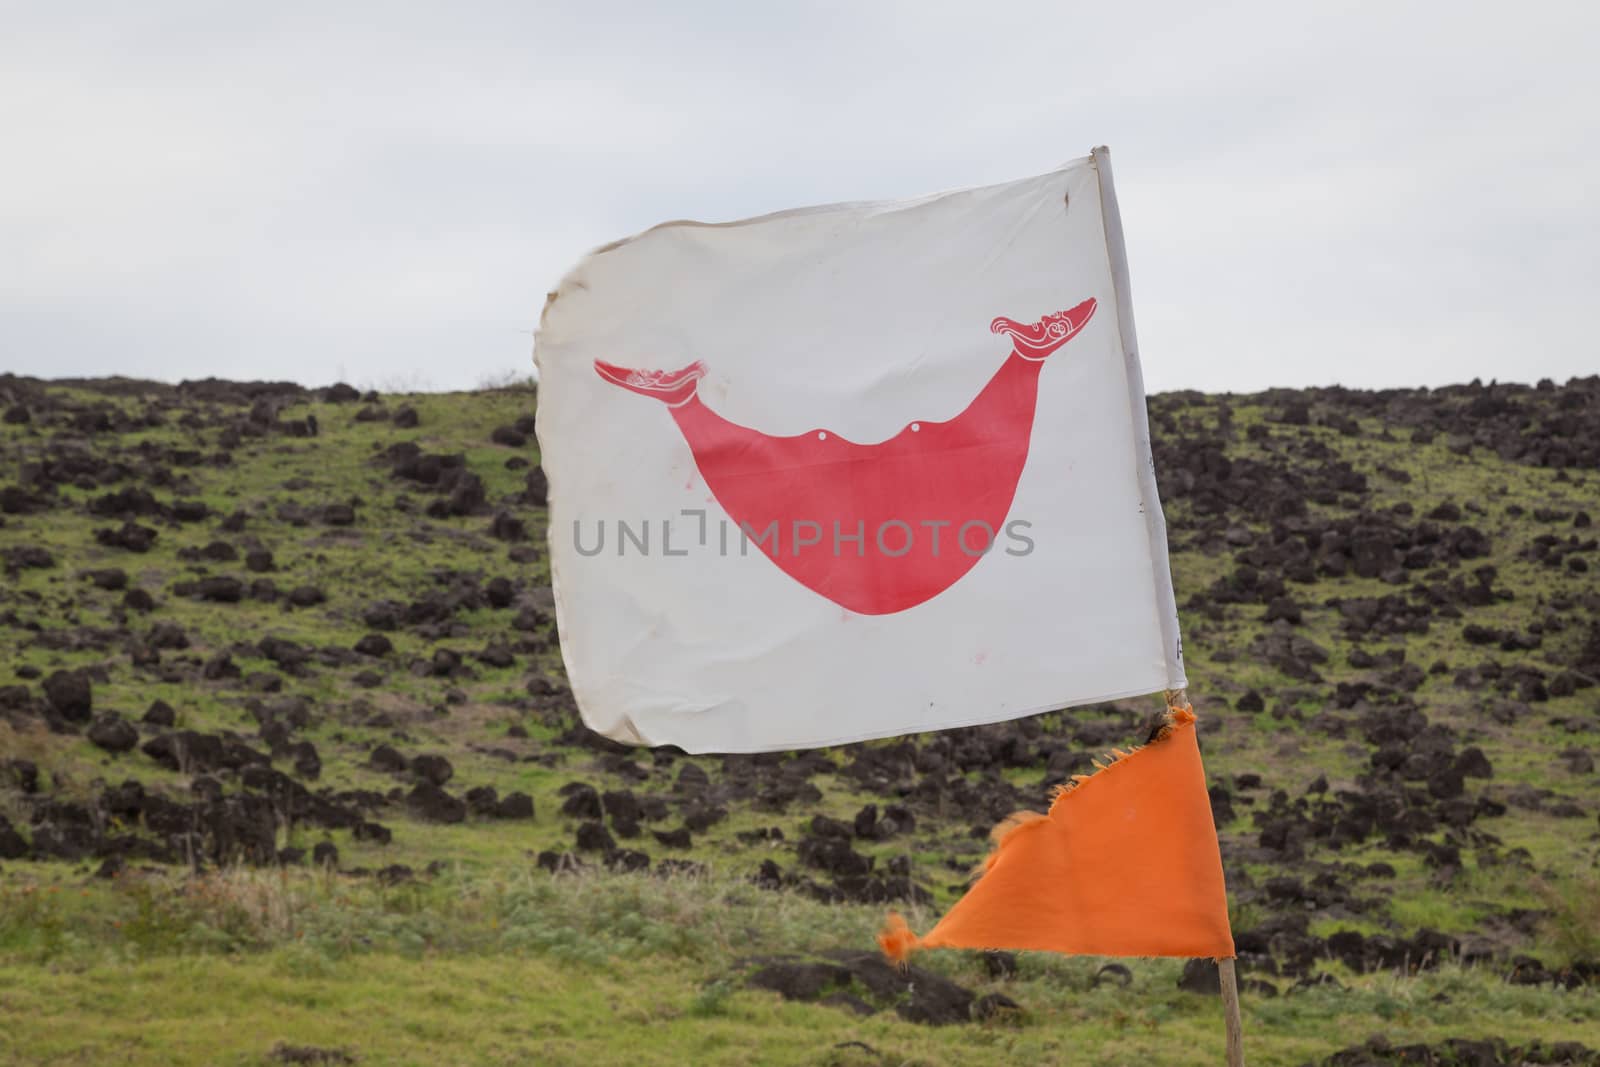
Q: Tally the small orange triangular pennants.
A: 1